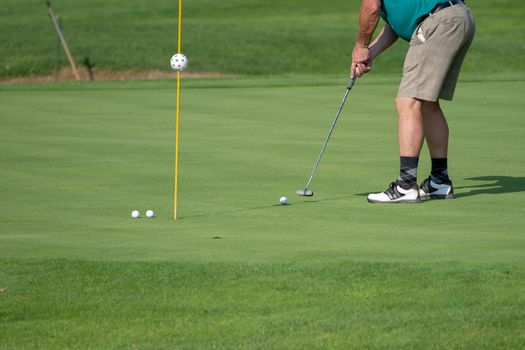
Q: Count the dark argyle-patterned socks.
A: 2